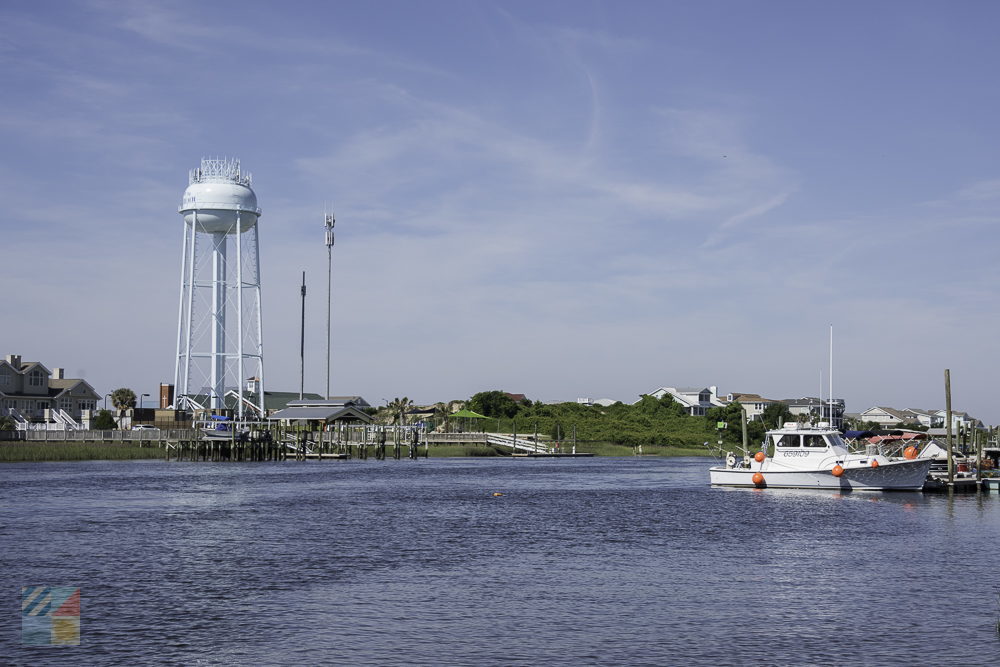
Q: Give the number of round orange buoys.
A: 5